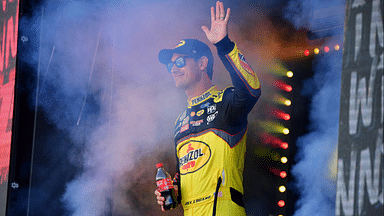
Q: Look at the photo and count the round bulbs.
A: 14